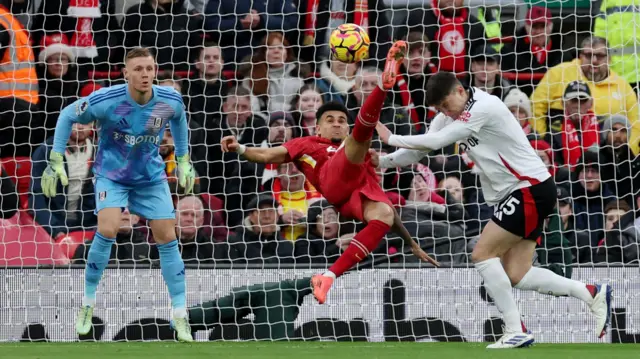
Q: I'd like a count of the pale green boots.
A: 2